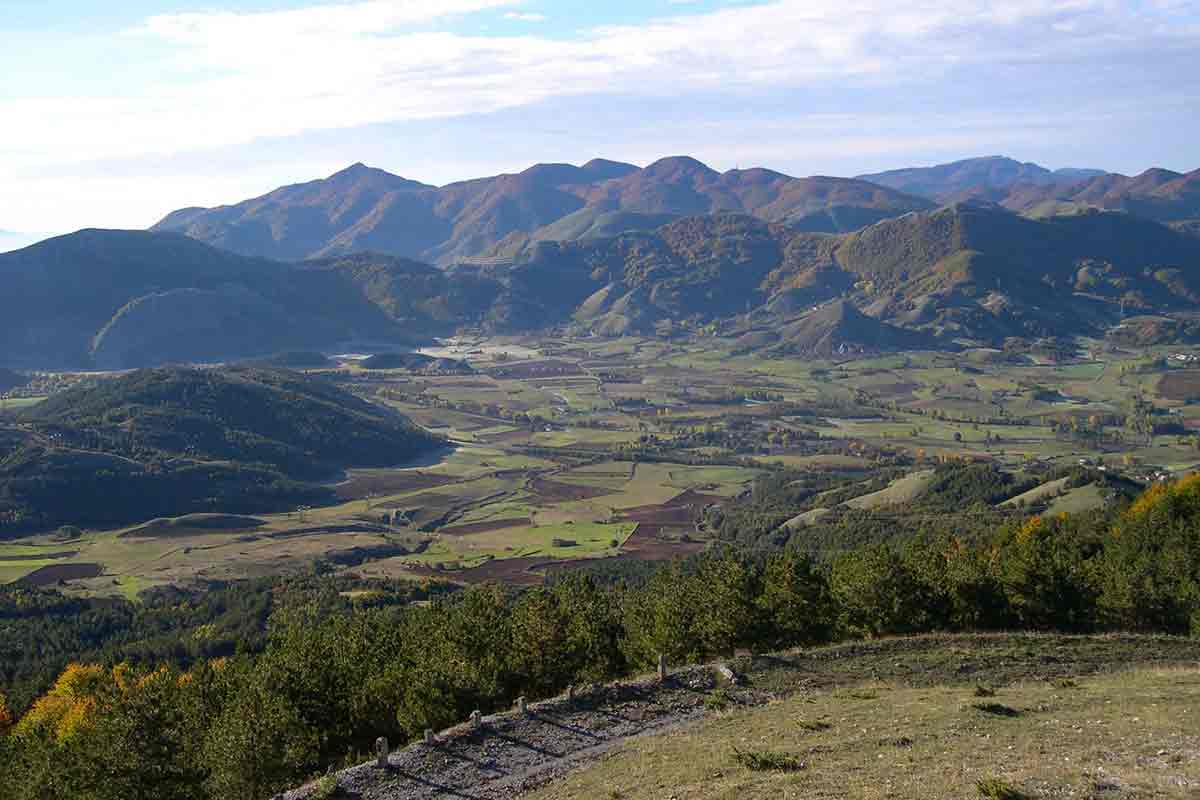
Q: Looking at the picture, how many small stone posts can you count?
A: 6